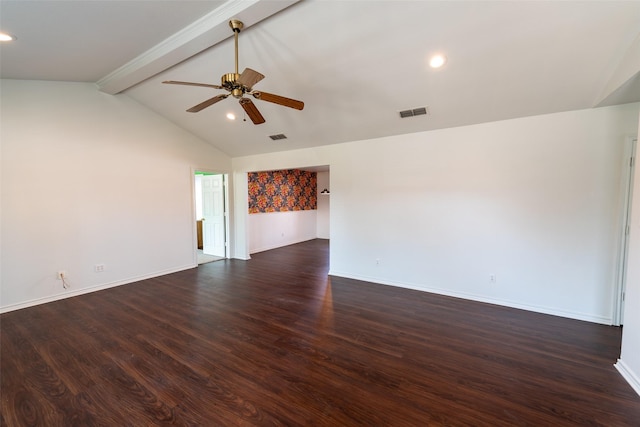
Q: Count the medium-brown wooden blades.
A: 5